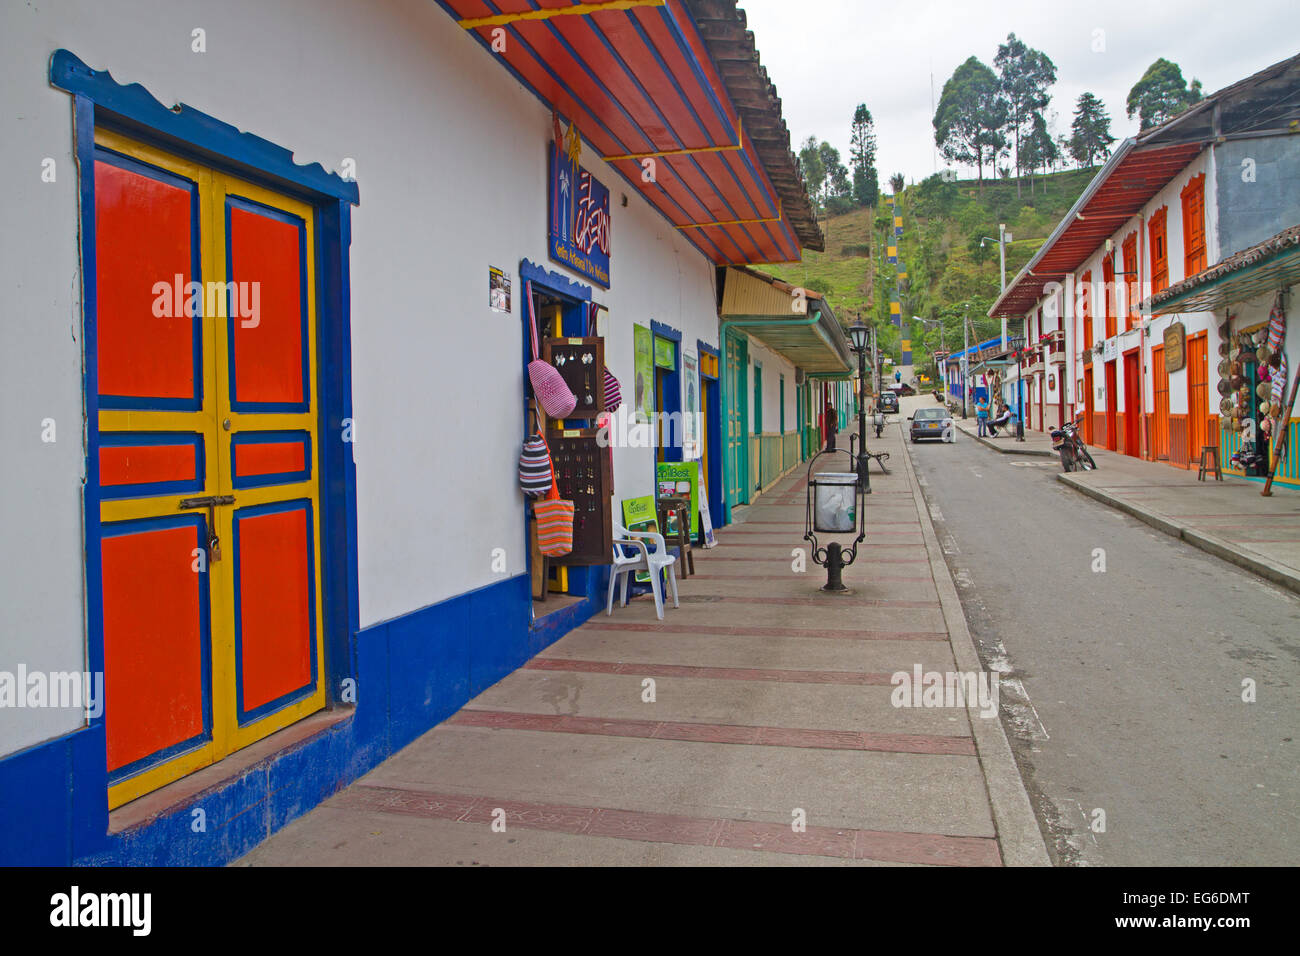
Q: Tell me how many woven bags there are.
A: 4